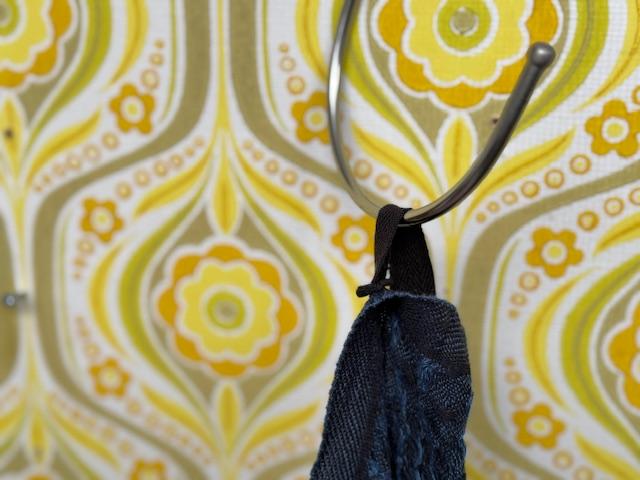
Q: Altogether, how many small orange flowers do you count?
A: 9